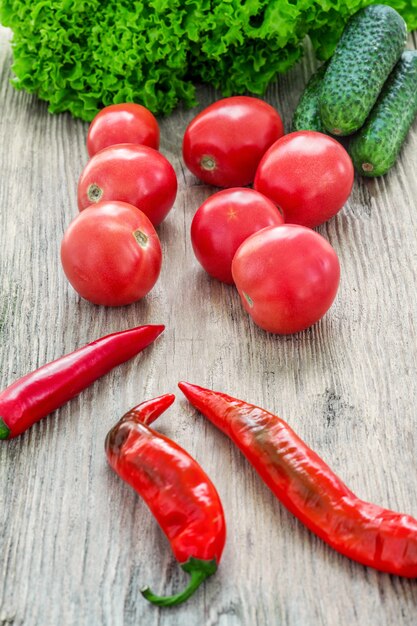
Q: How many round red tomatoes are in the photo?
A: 7